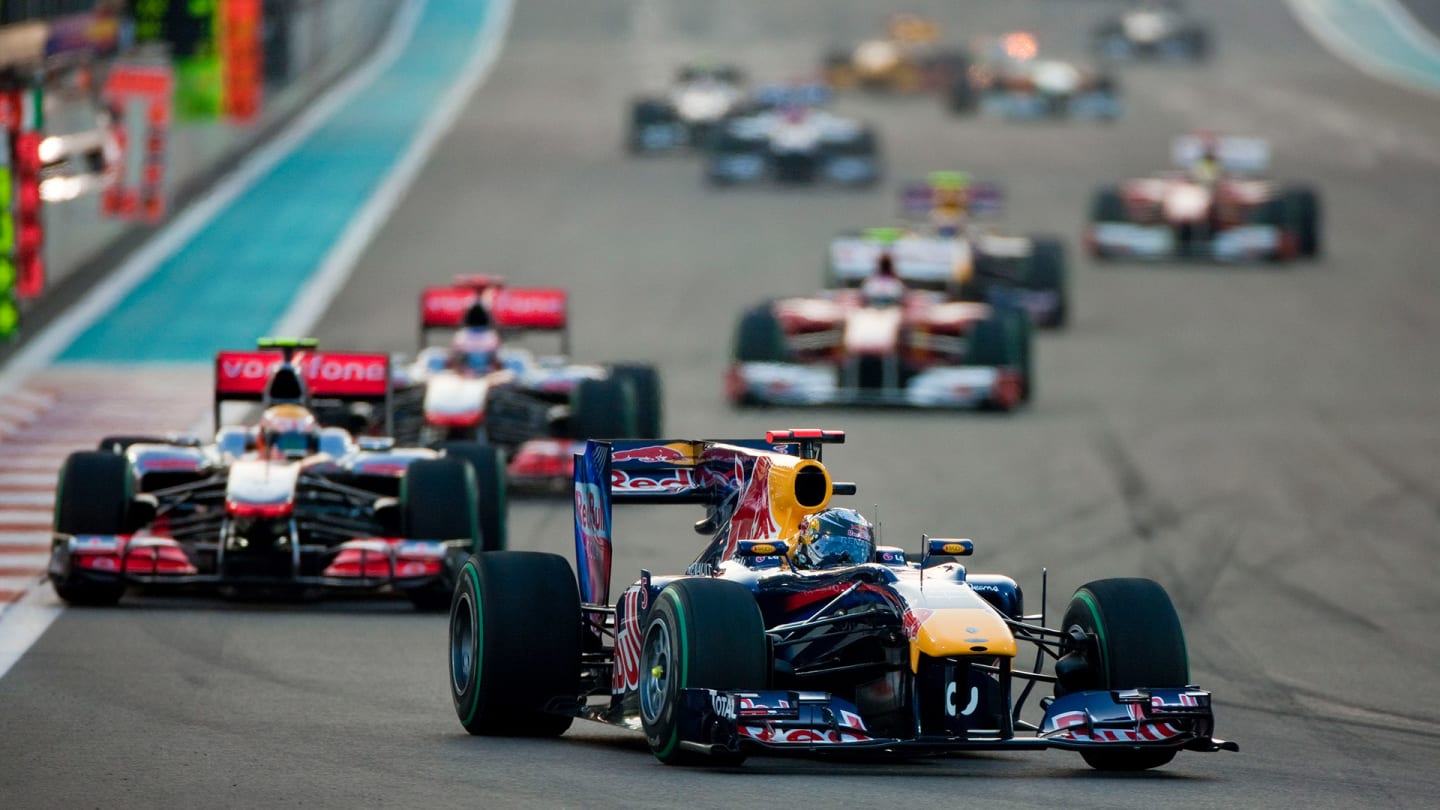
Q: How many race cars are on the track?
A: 11